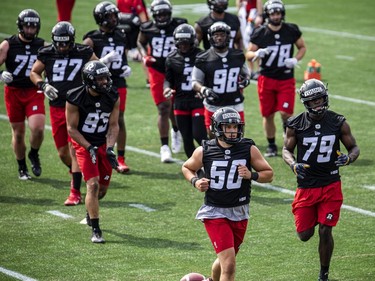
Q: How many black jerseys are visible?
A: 11